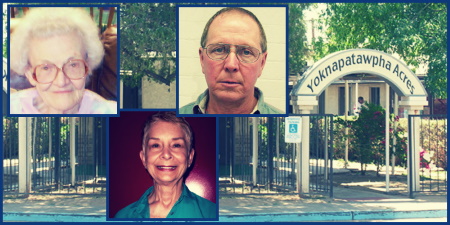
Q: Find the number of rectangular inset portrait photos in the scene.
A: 3